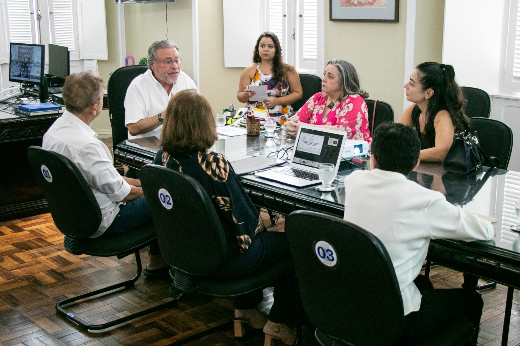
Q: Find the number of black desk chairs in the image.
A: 8